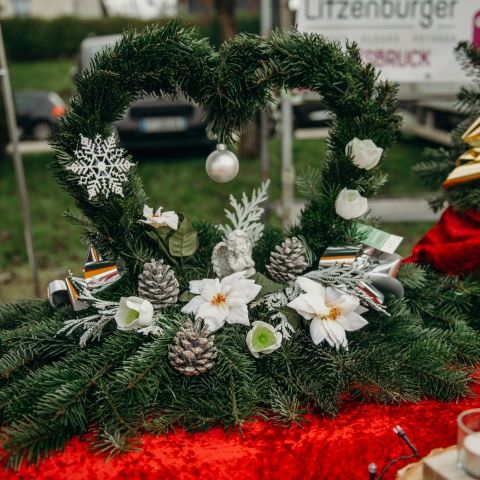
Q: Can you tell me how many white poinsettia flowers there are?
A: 3